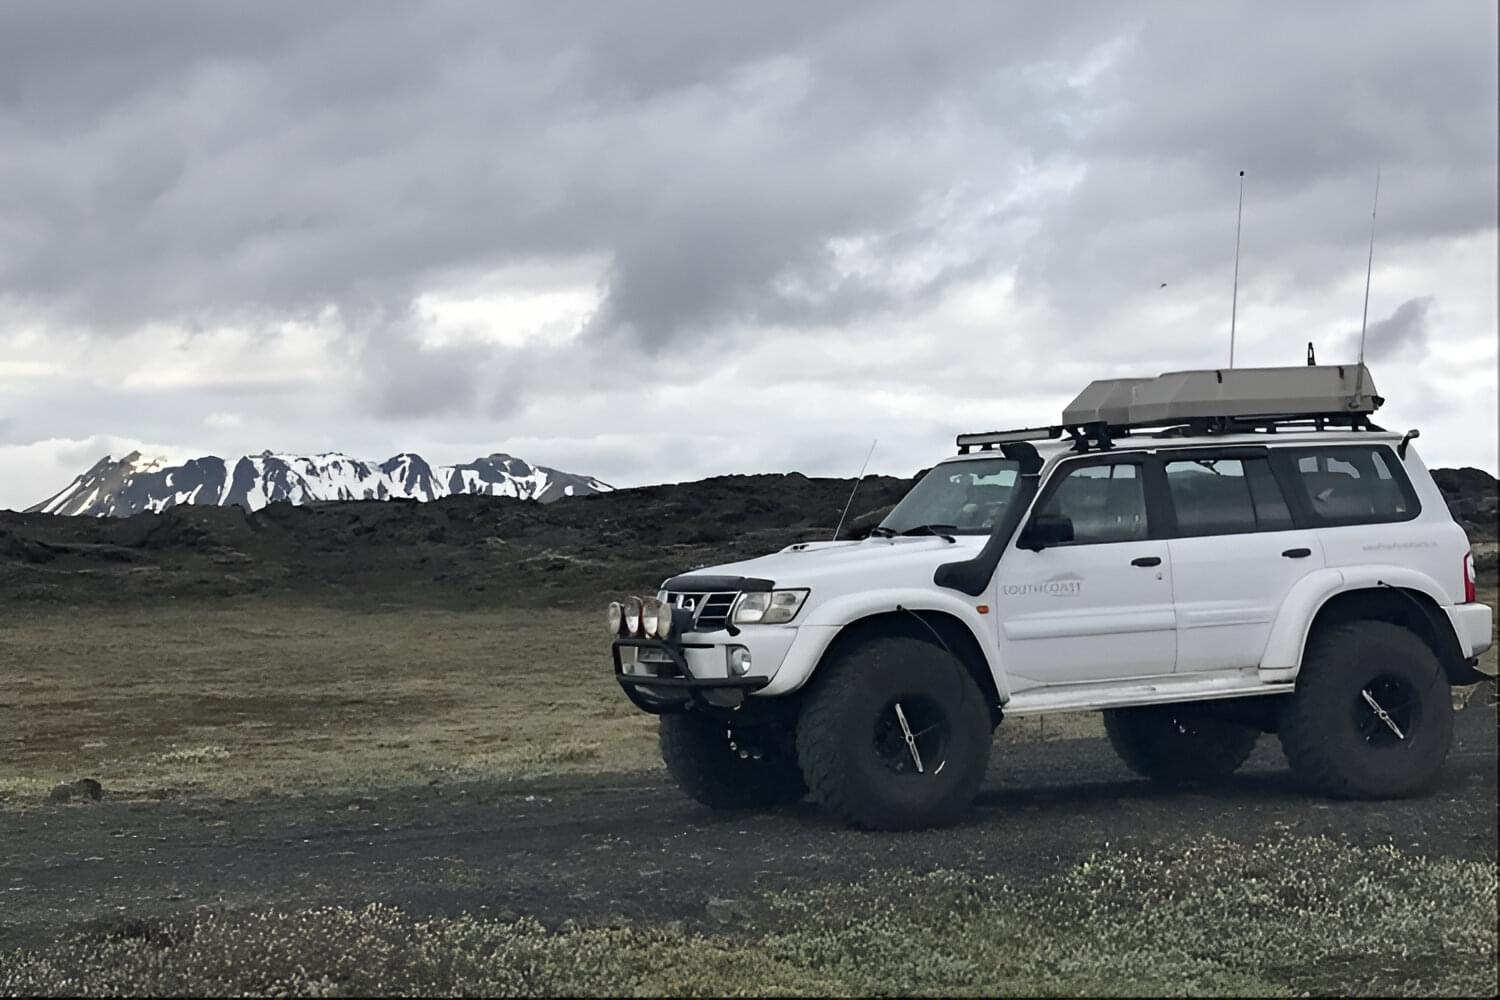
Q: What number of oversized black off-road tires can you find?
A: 4